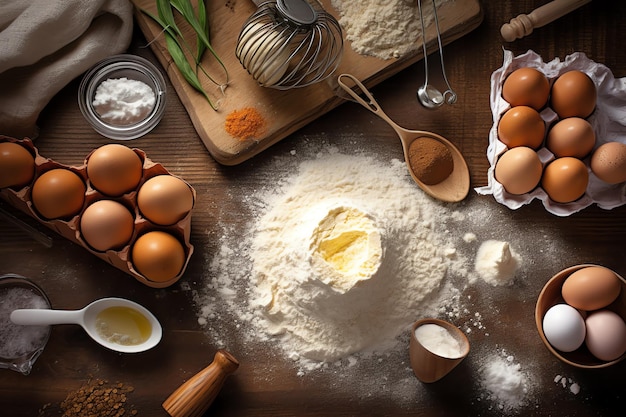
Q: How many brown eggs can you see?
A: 14